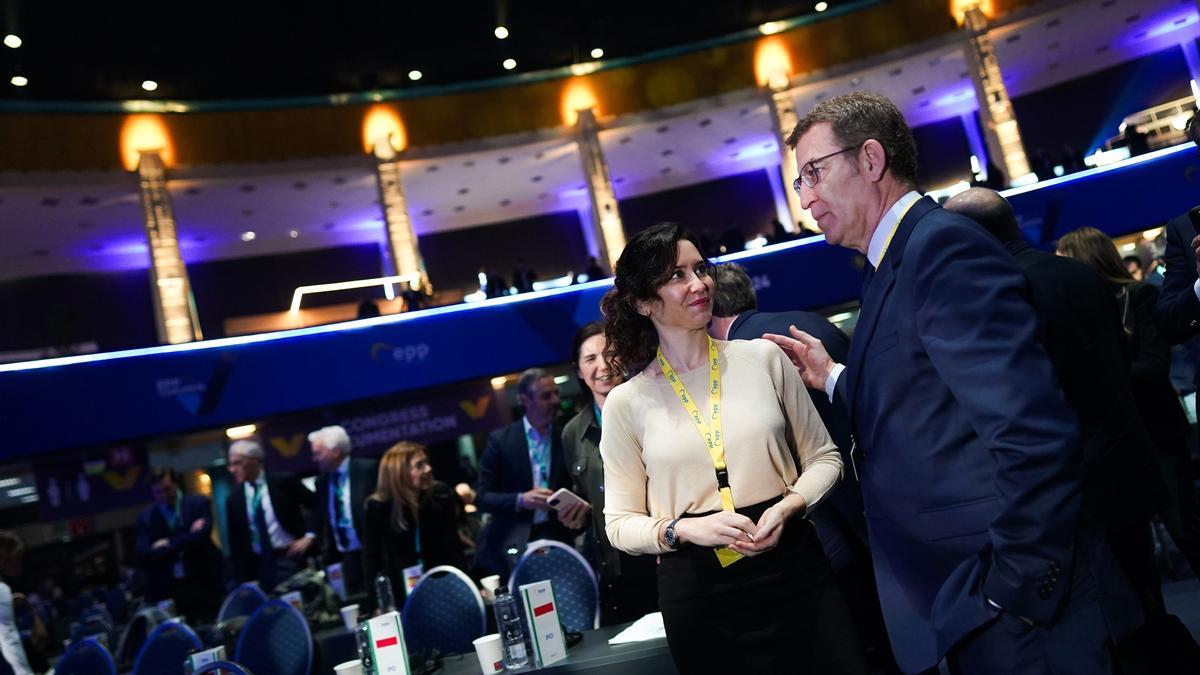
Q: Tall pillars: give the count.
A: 5